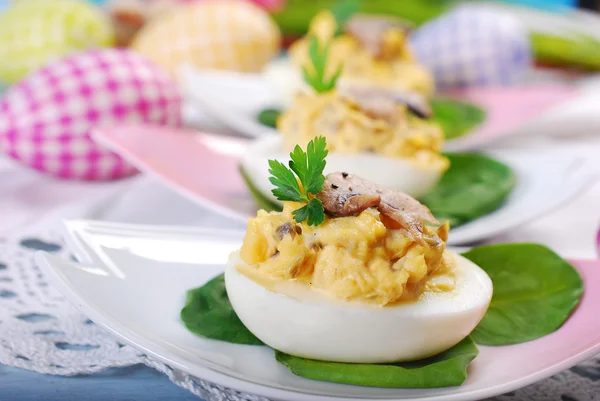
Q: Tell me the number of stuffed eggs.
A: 3